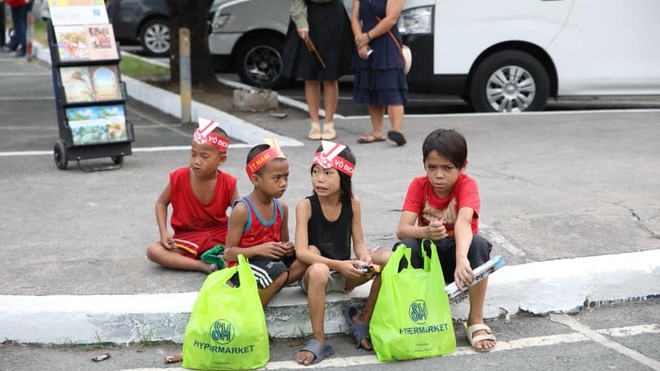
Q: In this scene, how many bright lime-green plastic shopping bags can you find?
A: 2